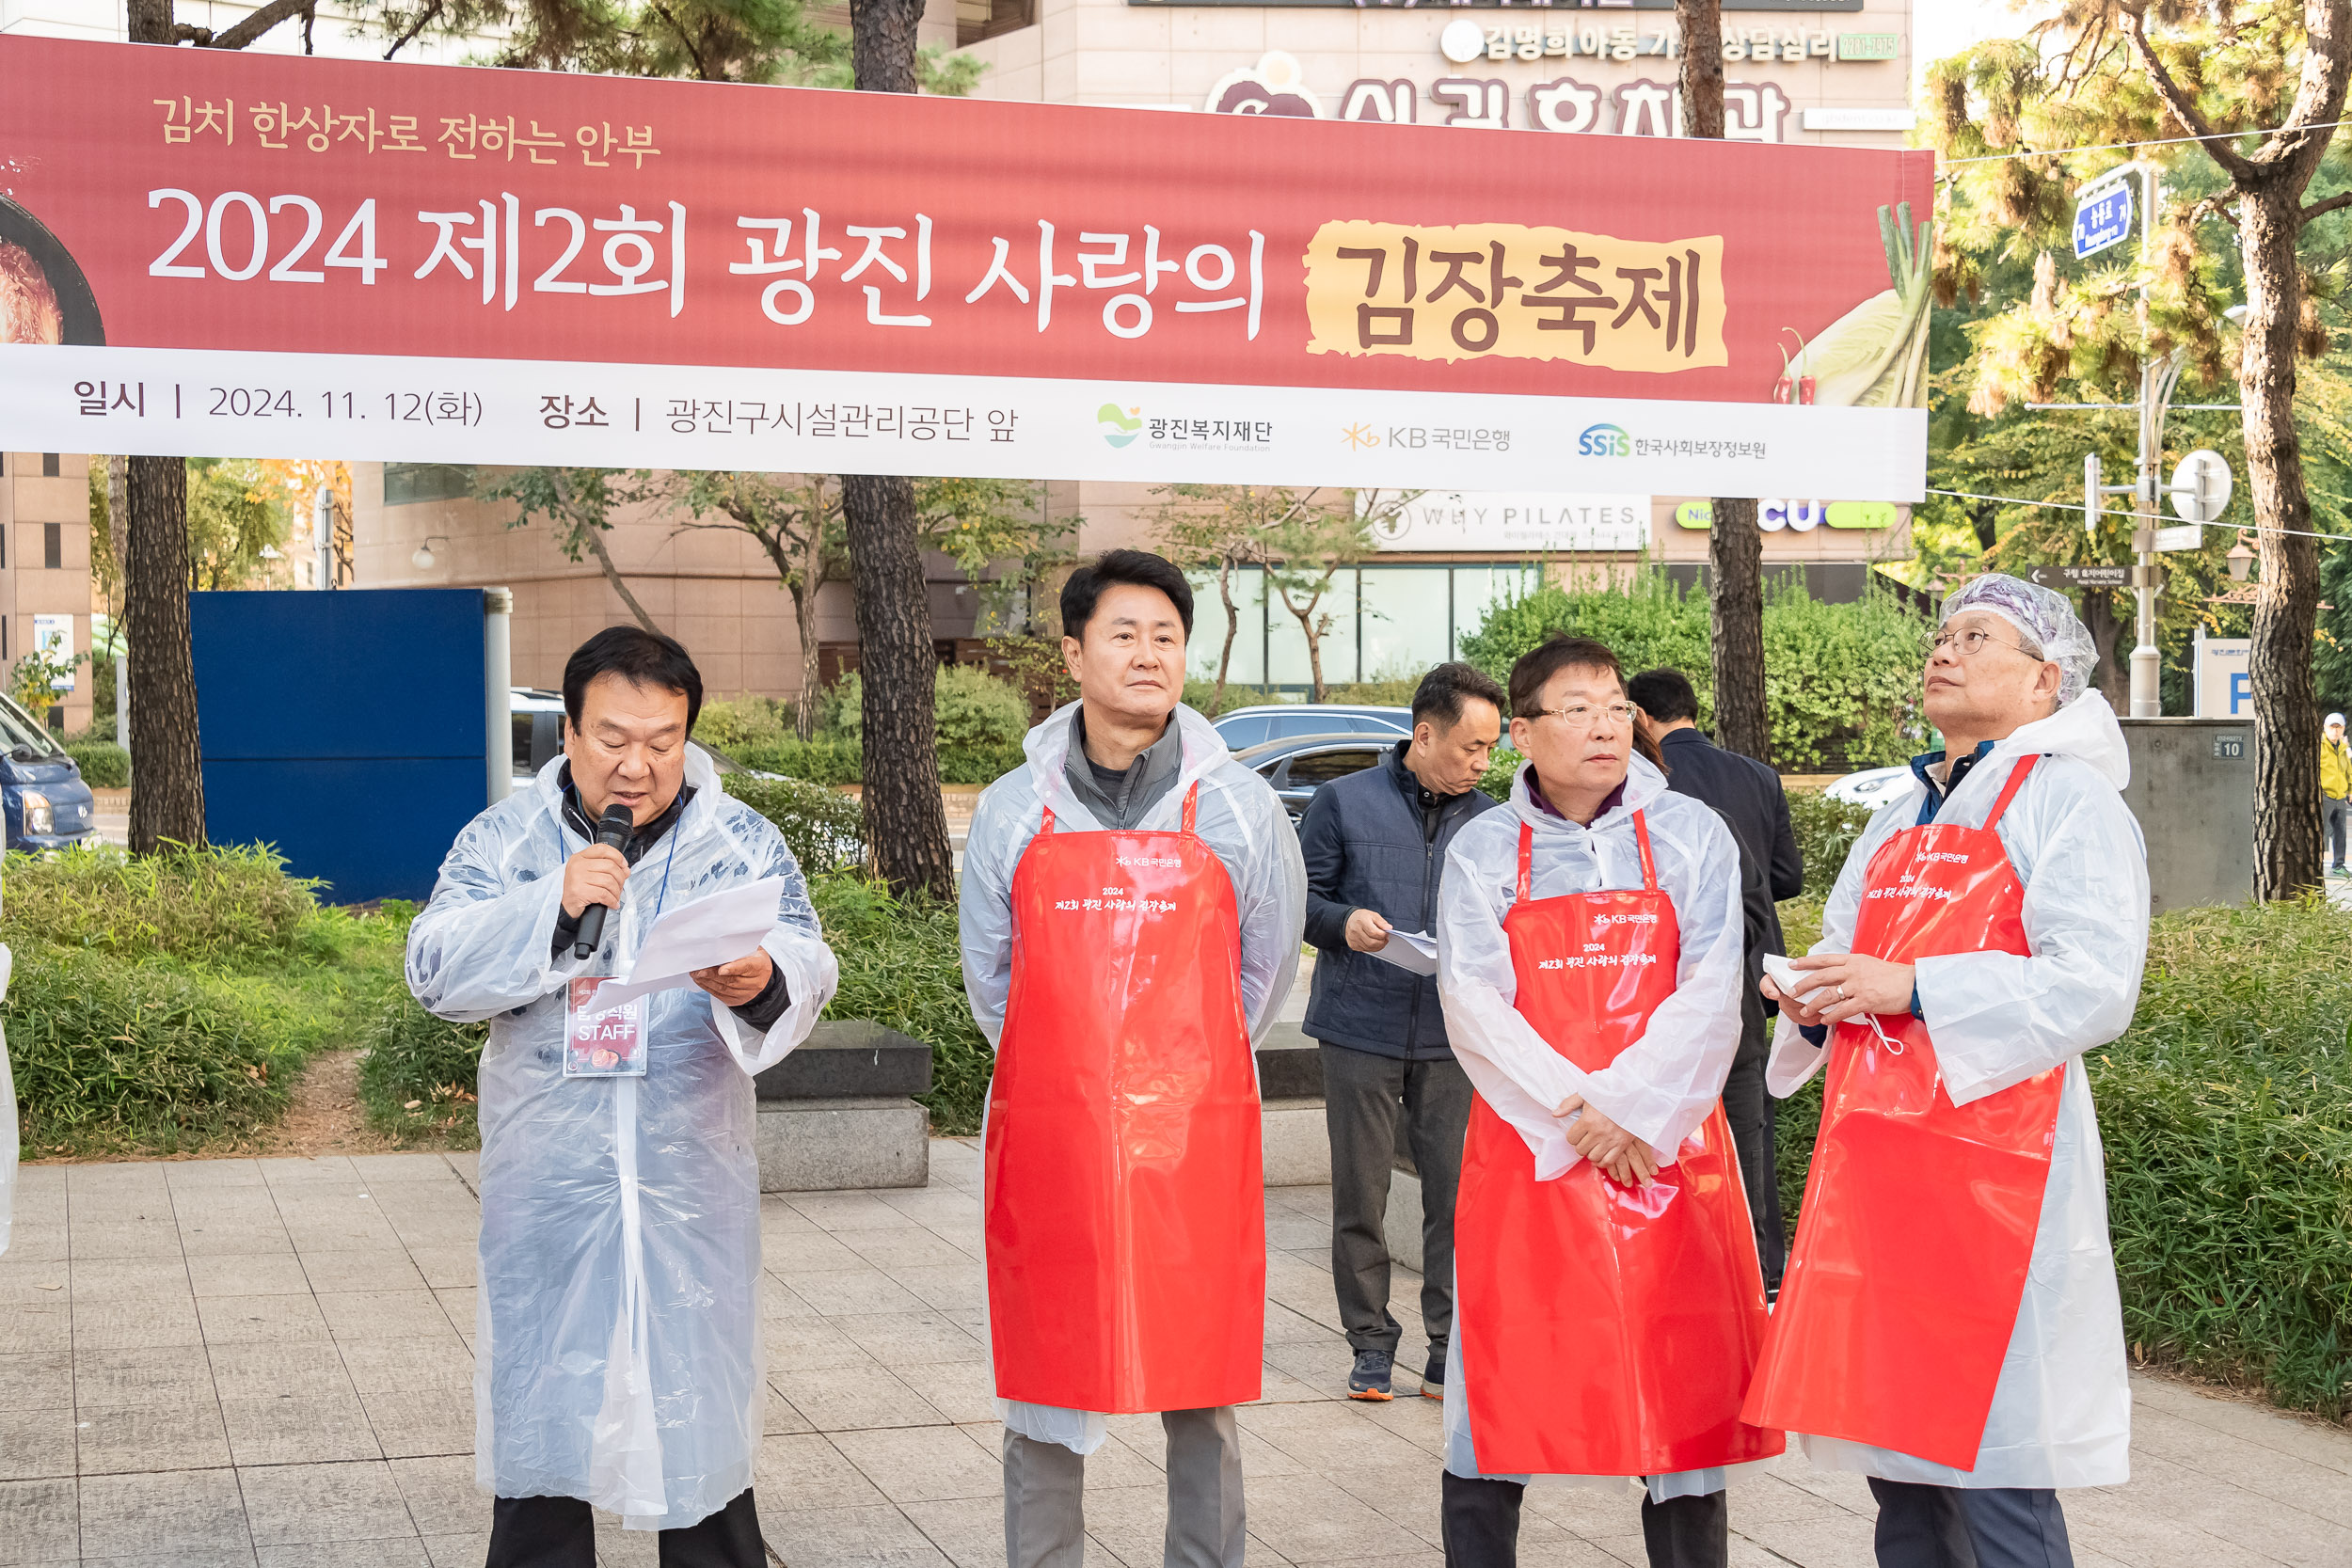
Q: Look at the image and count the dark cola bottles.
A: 0